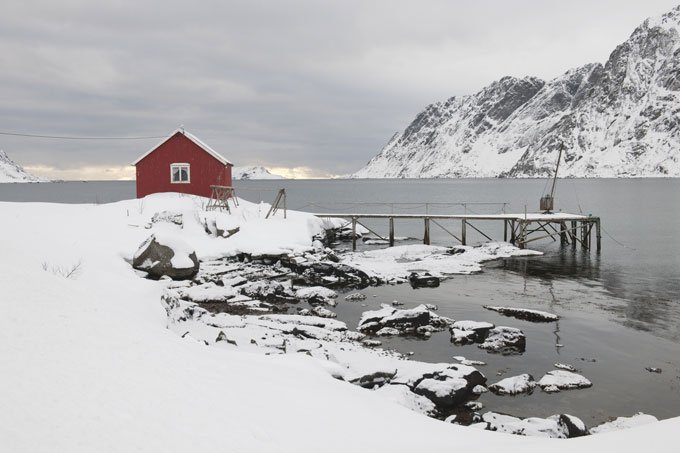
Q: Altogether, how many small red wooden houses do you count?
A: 1